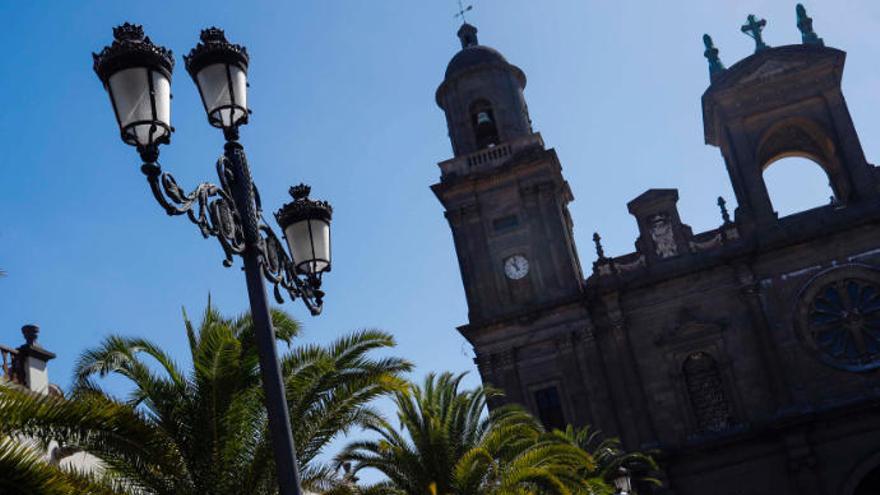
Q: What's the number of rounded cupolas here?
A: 1